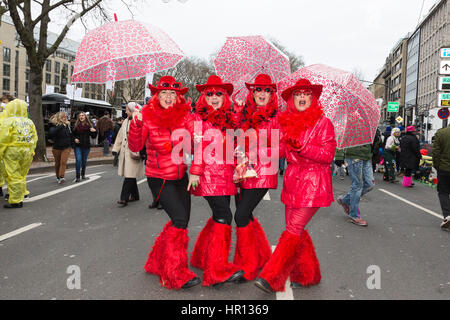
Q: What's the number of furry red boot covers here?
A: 8